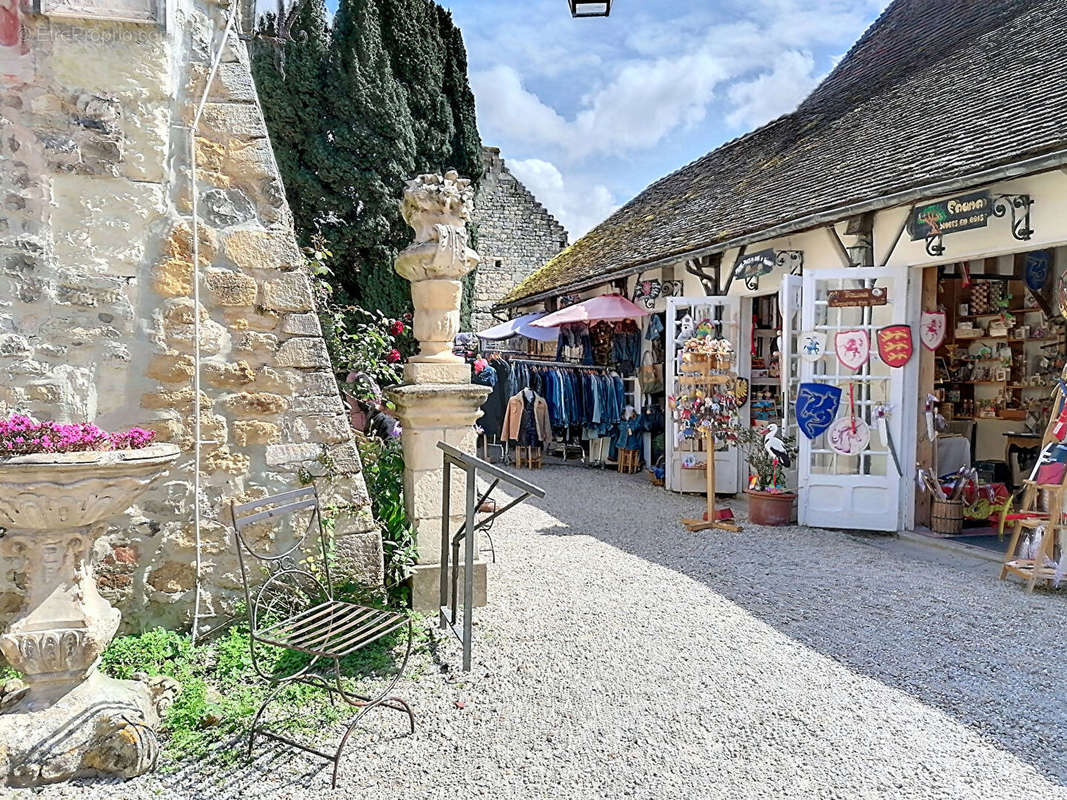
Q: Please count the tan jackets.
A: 1